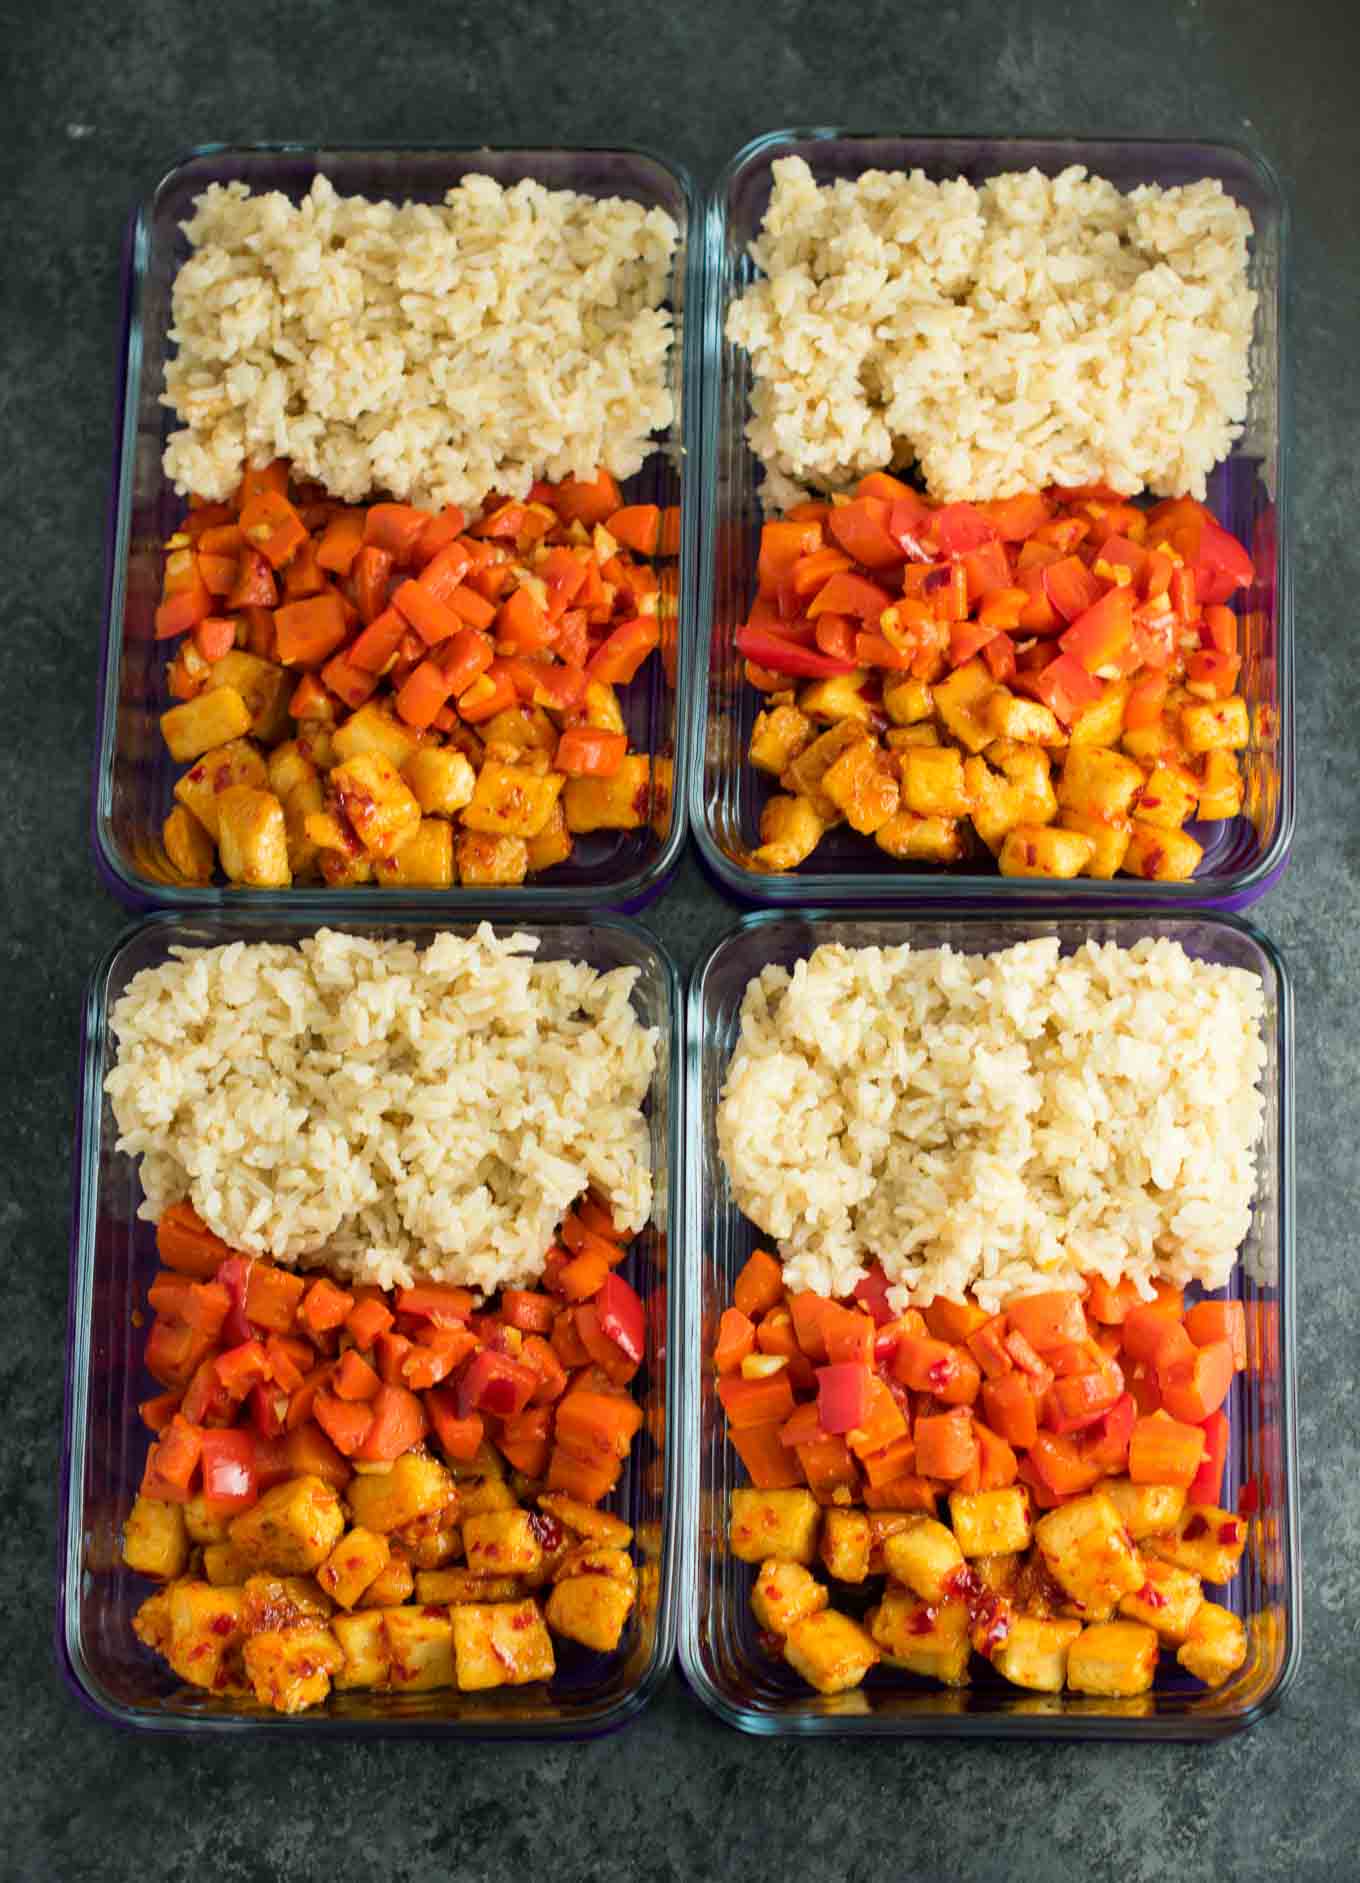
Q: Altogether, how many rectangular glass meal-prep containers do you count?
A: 4